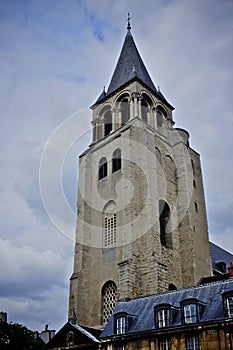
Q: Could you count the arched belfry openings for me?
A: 4